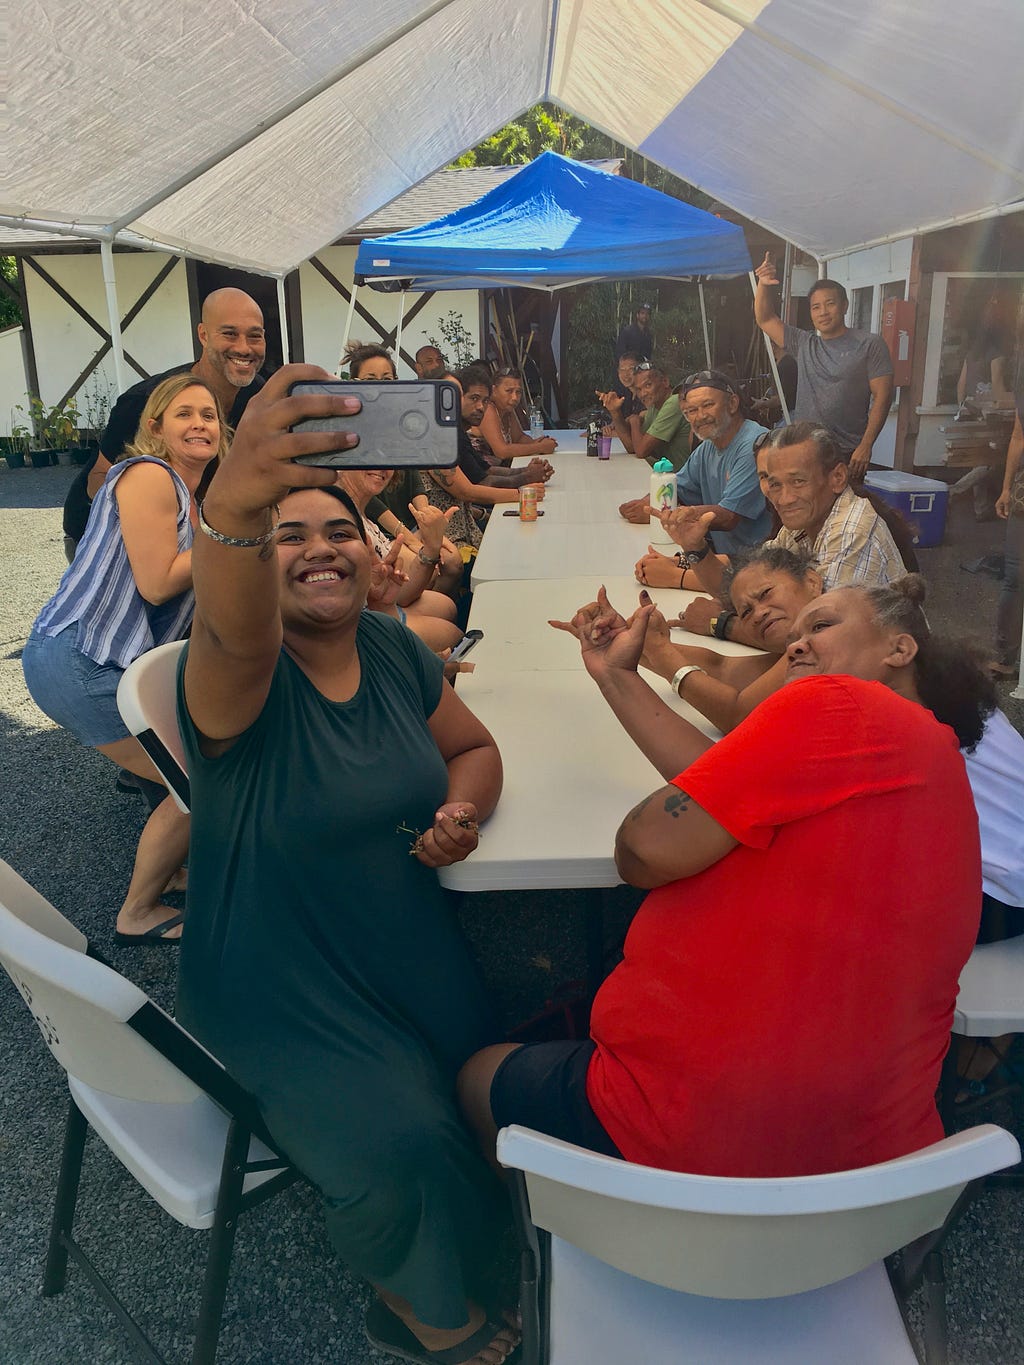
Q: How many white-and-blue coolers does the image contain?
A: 1